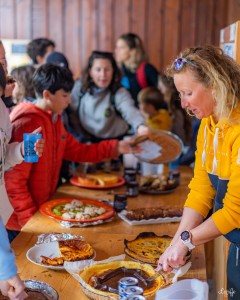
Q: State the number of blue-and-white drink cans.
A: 3